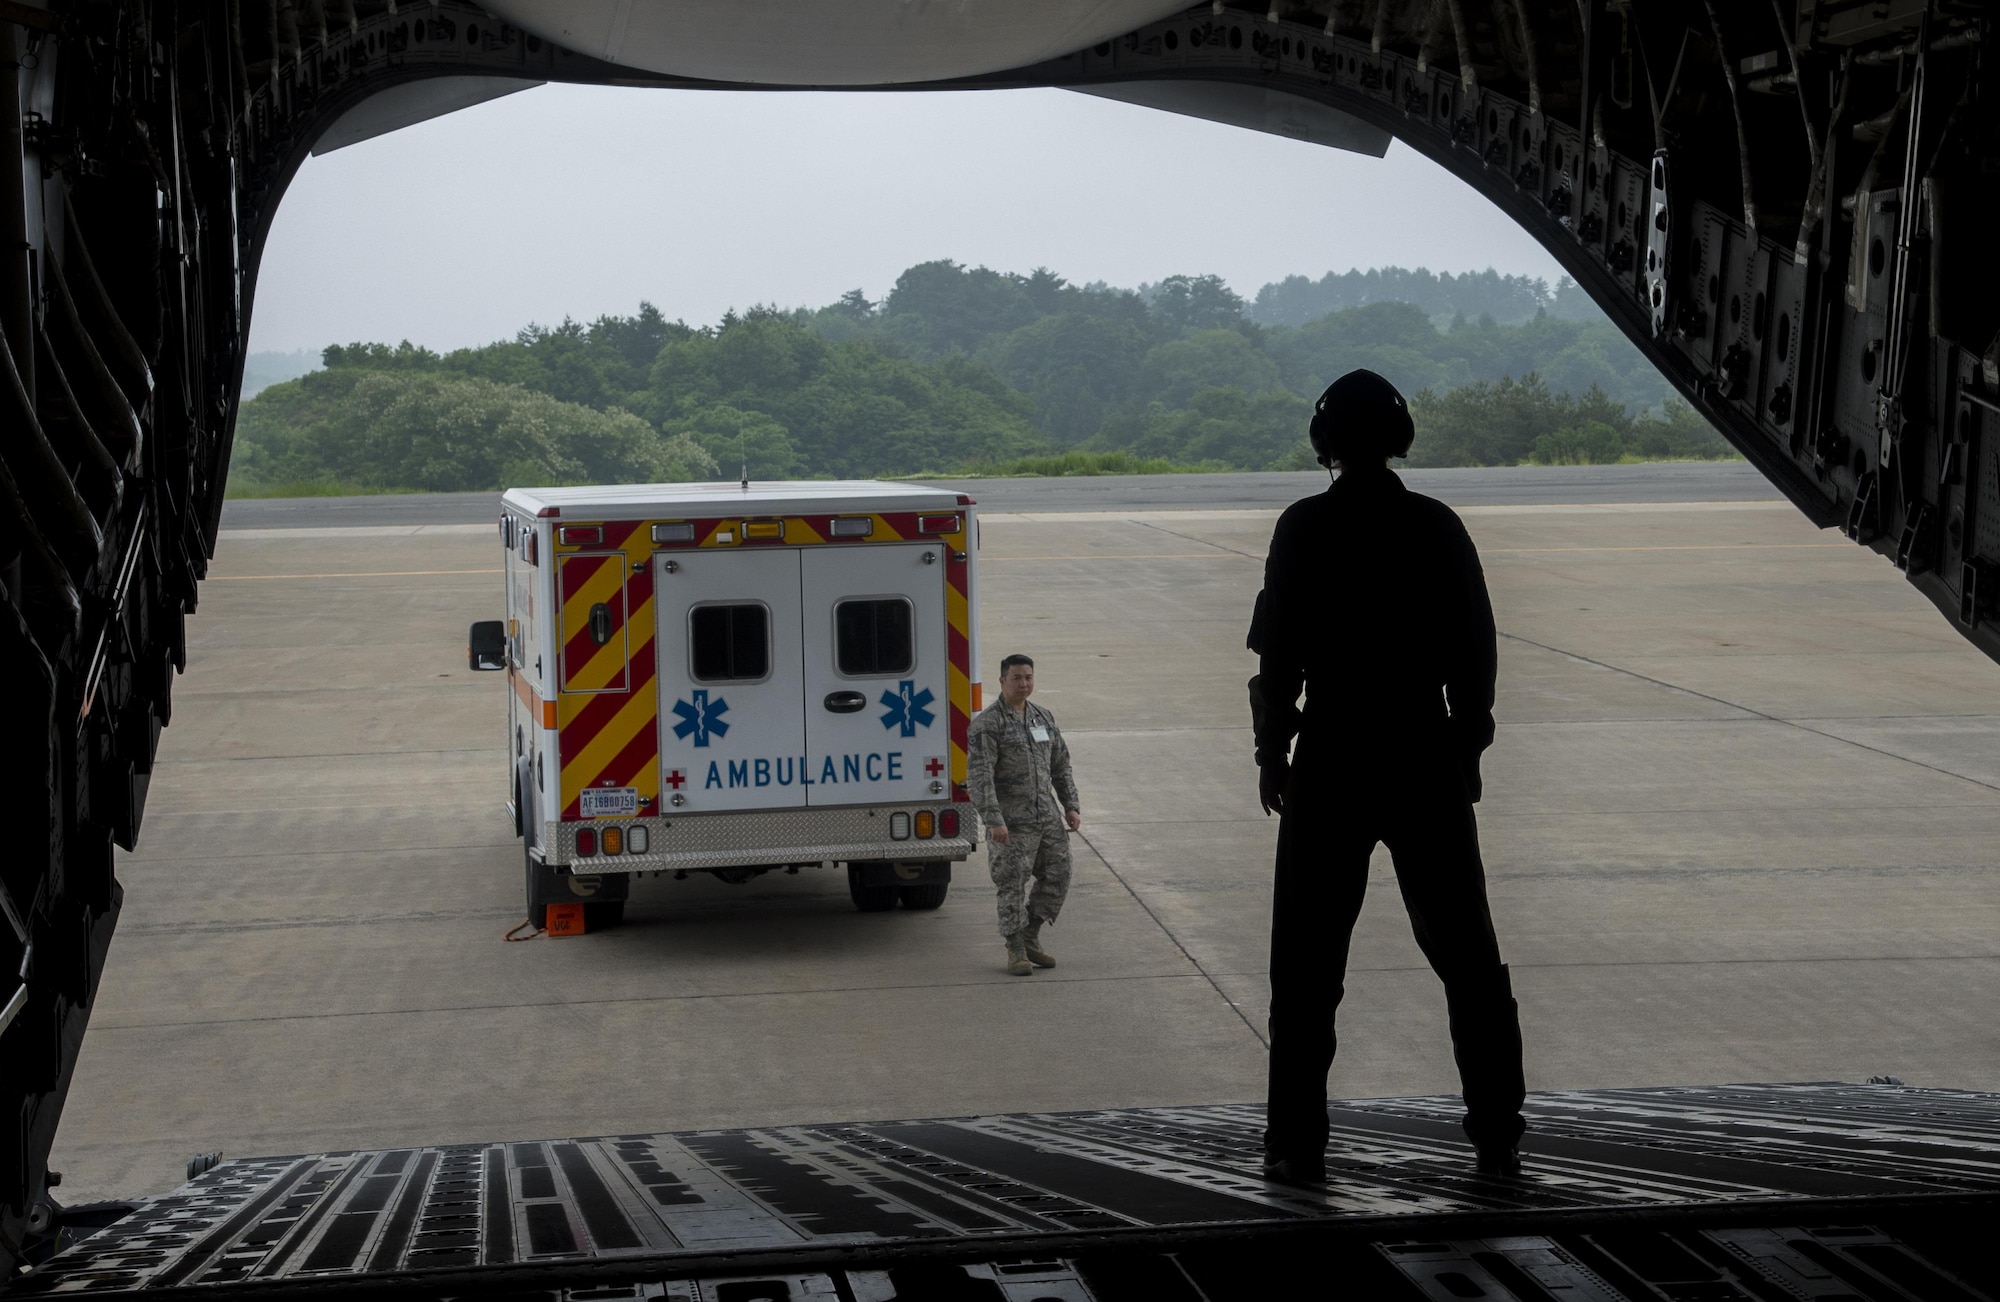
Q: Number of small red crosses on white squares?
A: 2